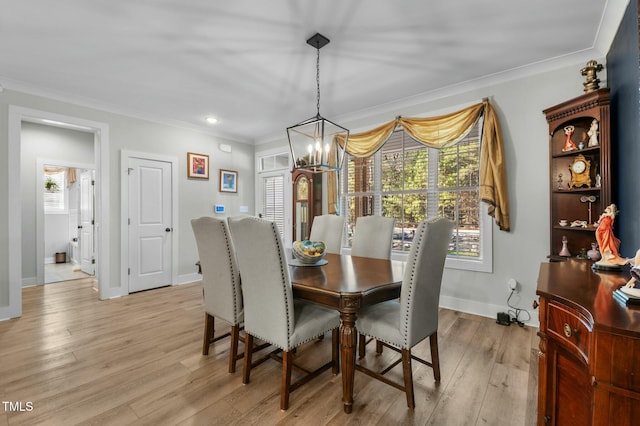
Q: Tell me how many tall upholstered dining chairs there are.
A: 5